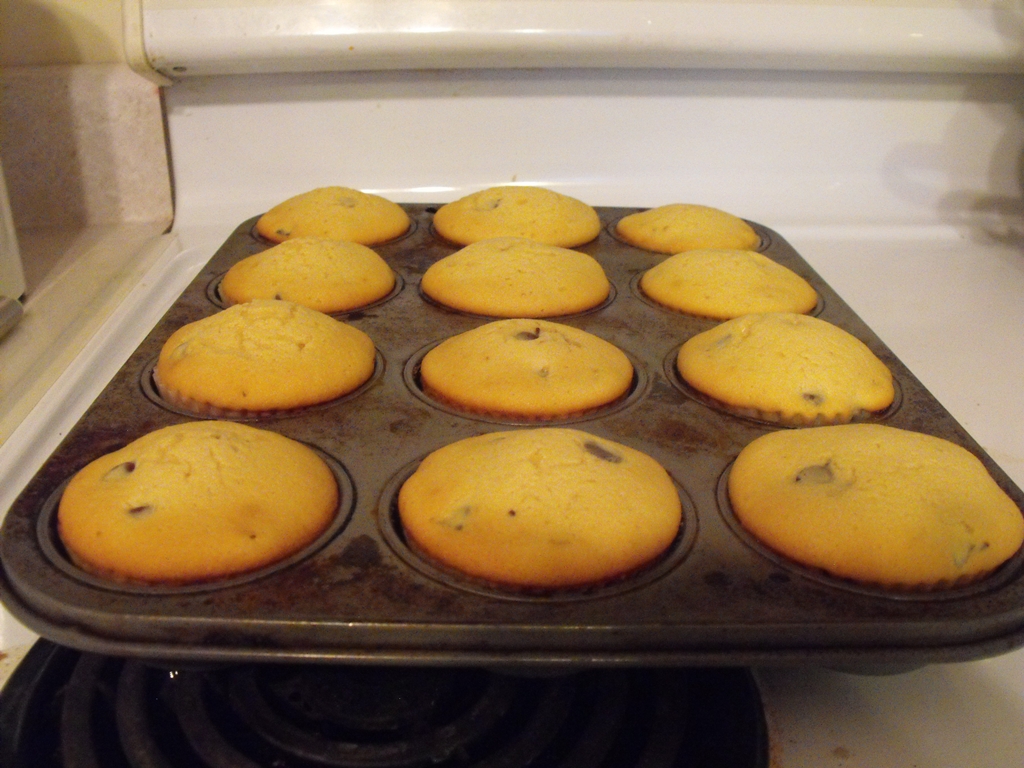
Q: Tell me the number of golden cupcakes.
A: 12